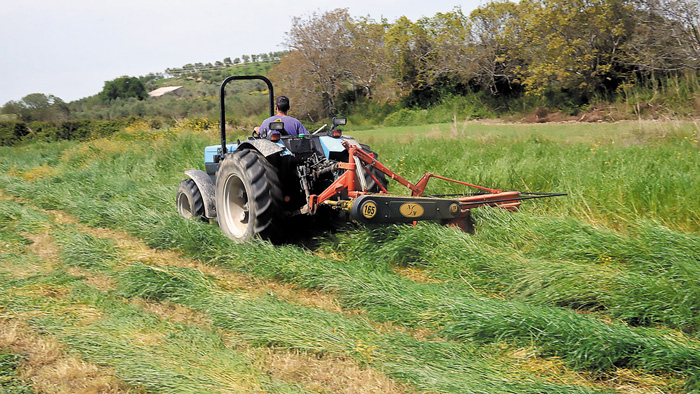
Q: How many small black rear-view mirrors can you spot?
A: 2